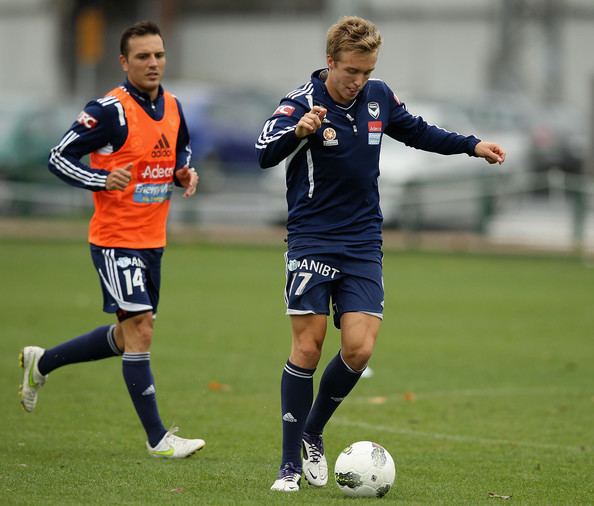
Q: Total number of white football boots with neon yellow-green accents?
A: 2